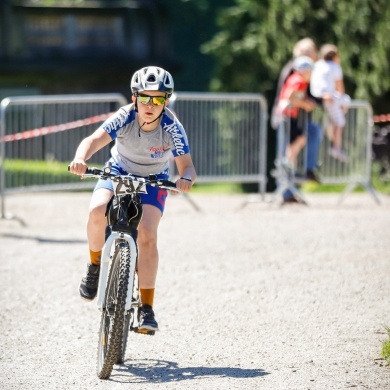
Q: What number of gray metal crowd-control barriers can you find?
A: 3